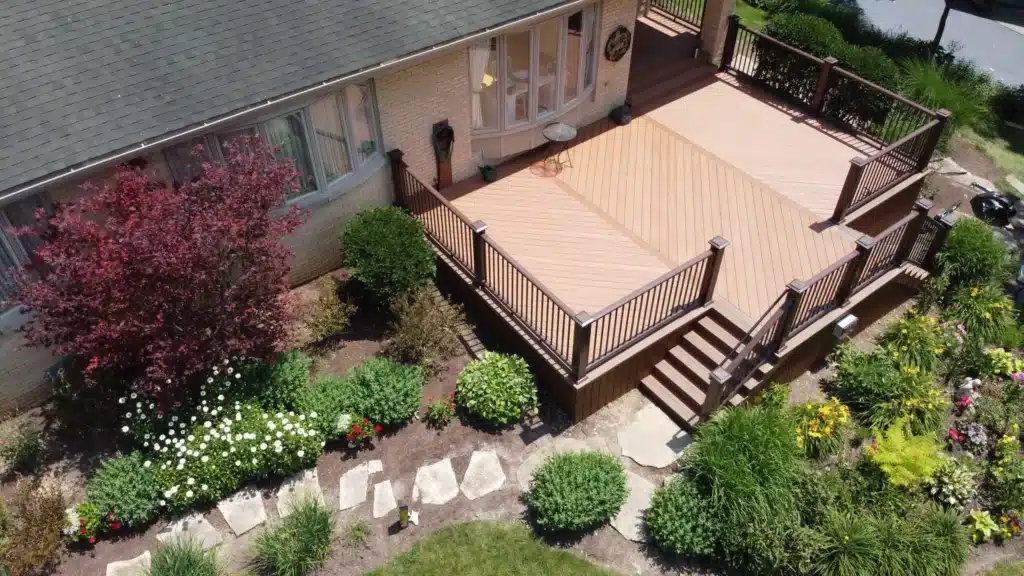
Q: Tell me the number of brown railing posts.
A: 13